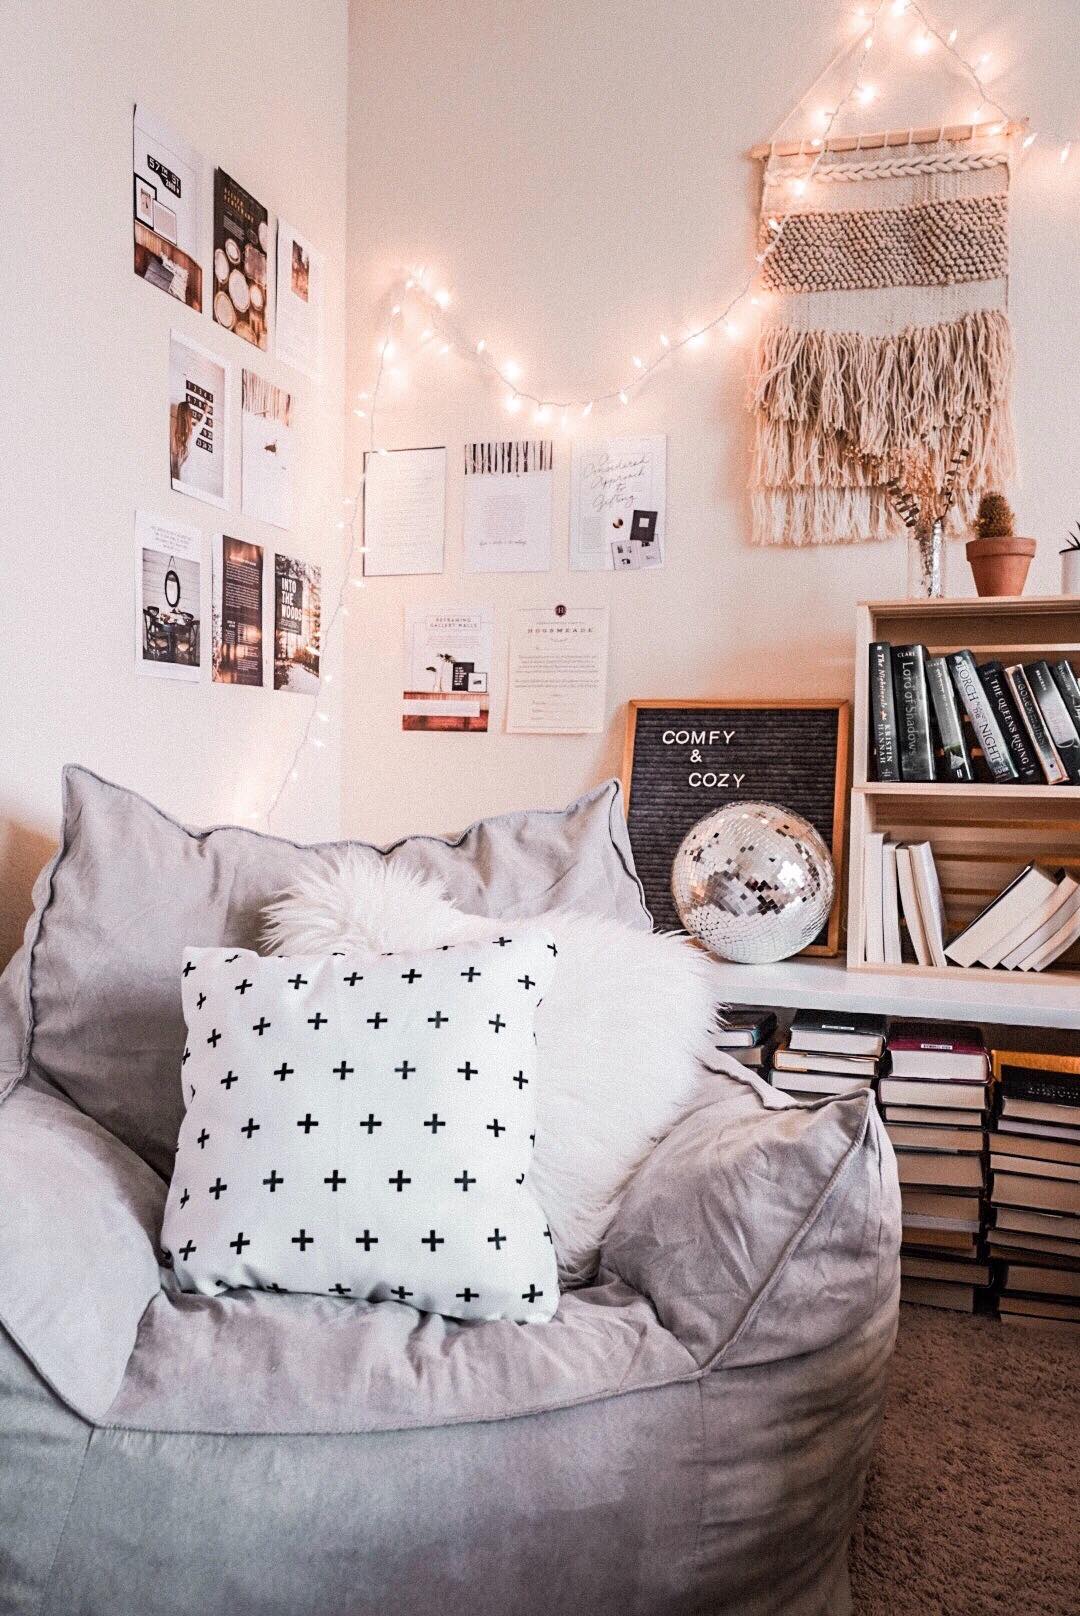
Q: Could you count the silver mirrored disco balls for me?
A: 1